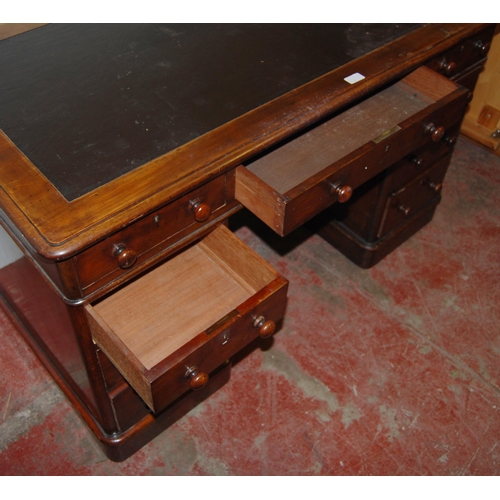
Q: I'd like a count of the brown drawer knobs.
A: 12